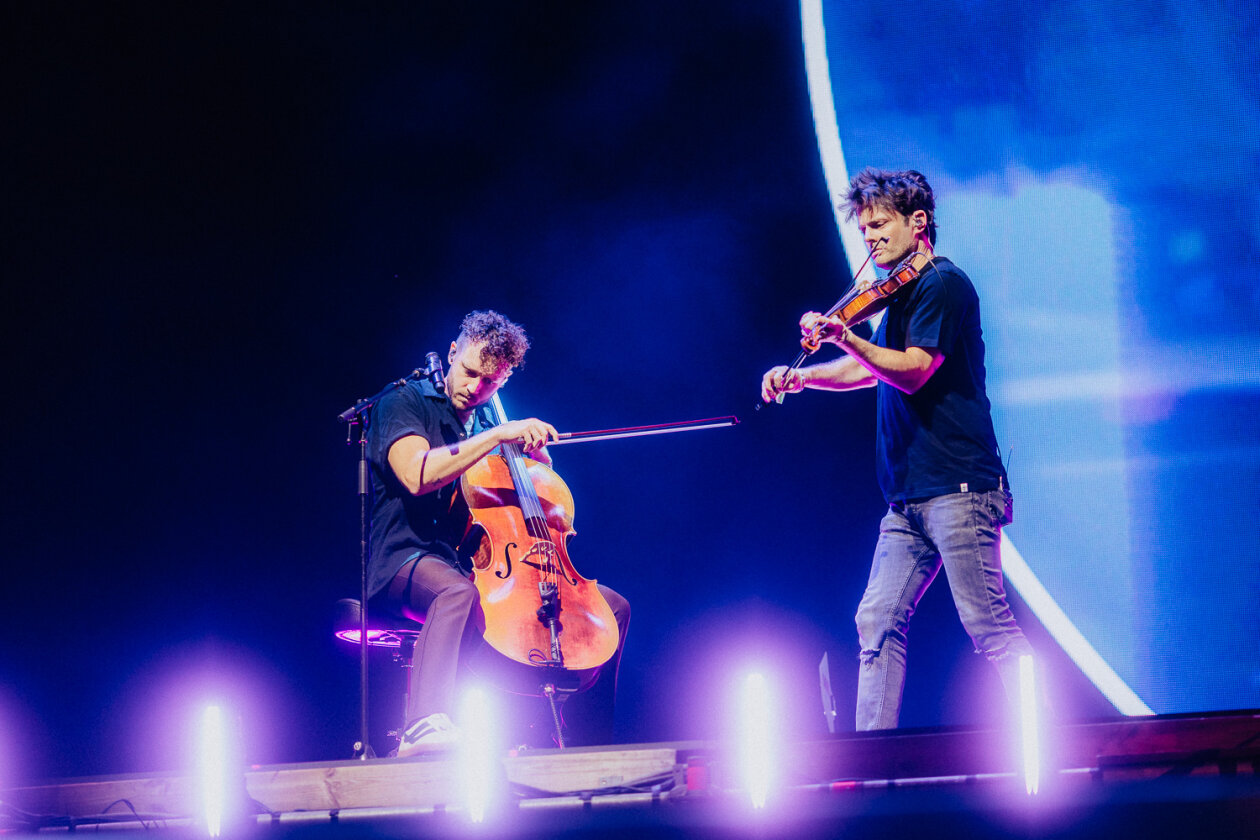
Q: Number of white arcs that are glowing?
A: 1